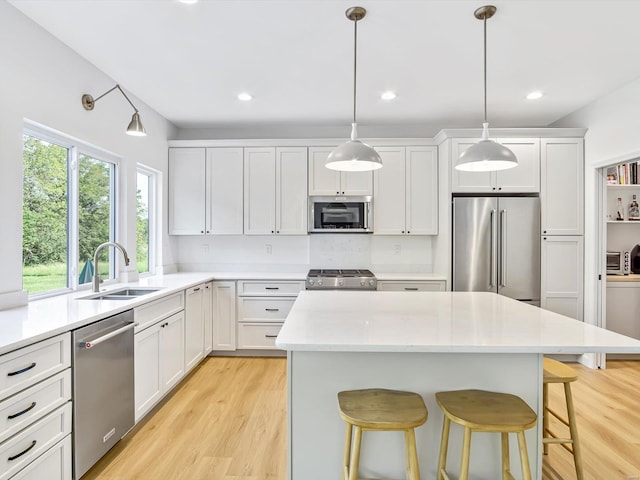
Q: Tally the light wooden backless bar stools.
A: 3